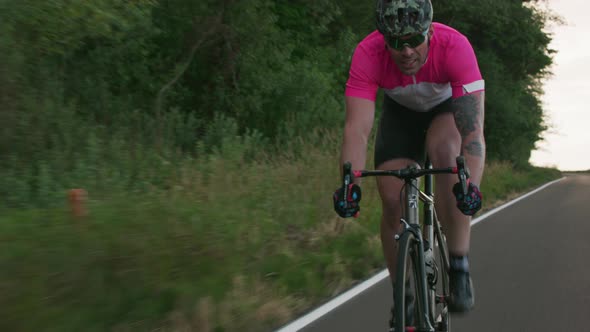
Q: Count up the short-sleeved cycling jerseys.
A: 1